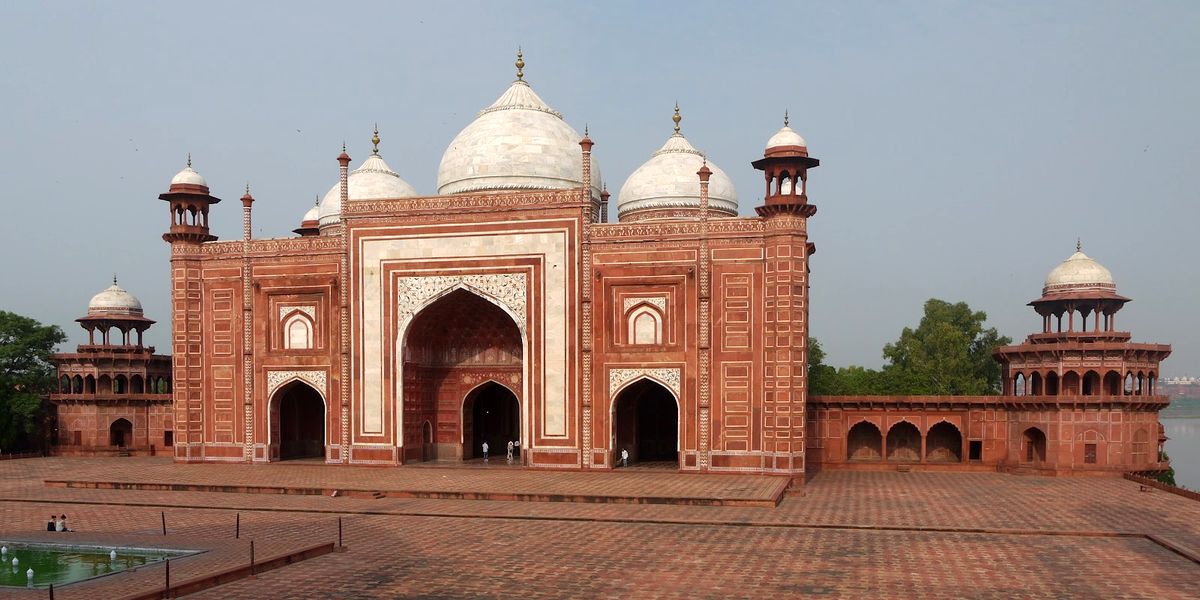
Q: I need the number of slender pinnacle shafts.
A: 5